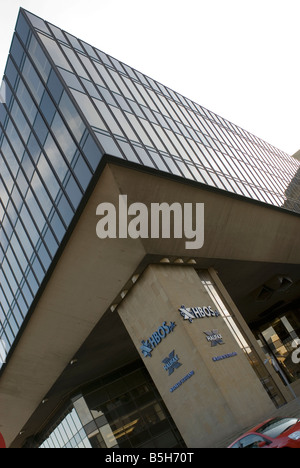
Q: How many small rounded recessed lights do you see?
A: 6